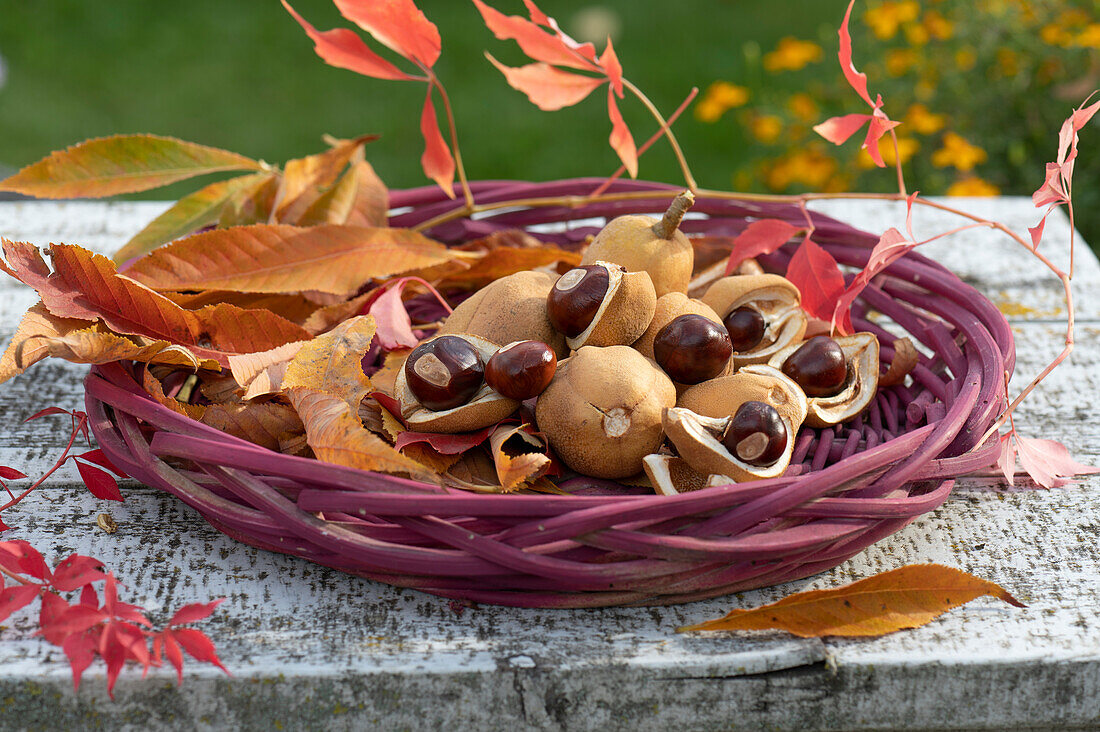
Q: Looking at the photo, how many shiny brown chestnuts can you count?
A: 7